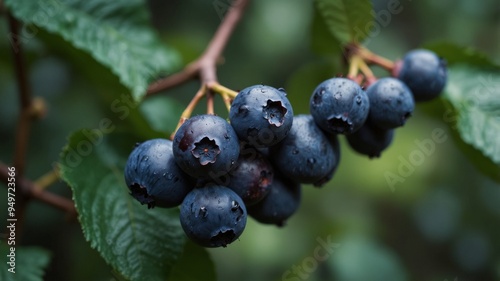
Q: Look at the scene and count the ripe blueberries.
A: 11